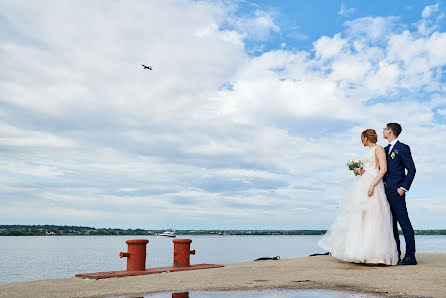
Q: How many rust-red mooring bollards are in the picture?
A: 2